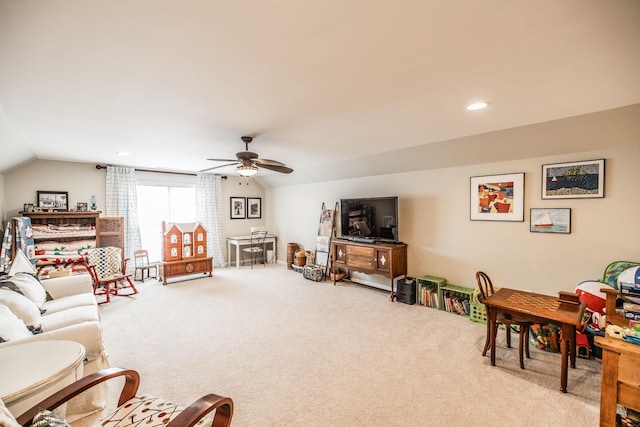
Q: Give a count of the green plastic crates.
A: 3